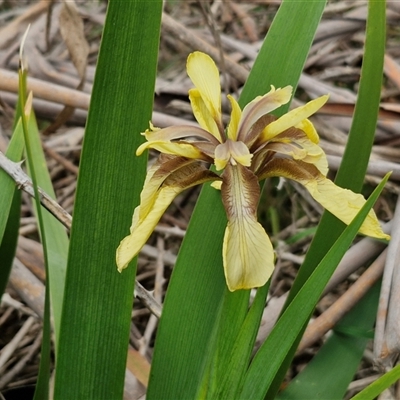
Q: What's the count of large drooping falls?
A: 3